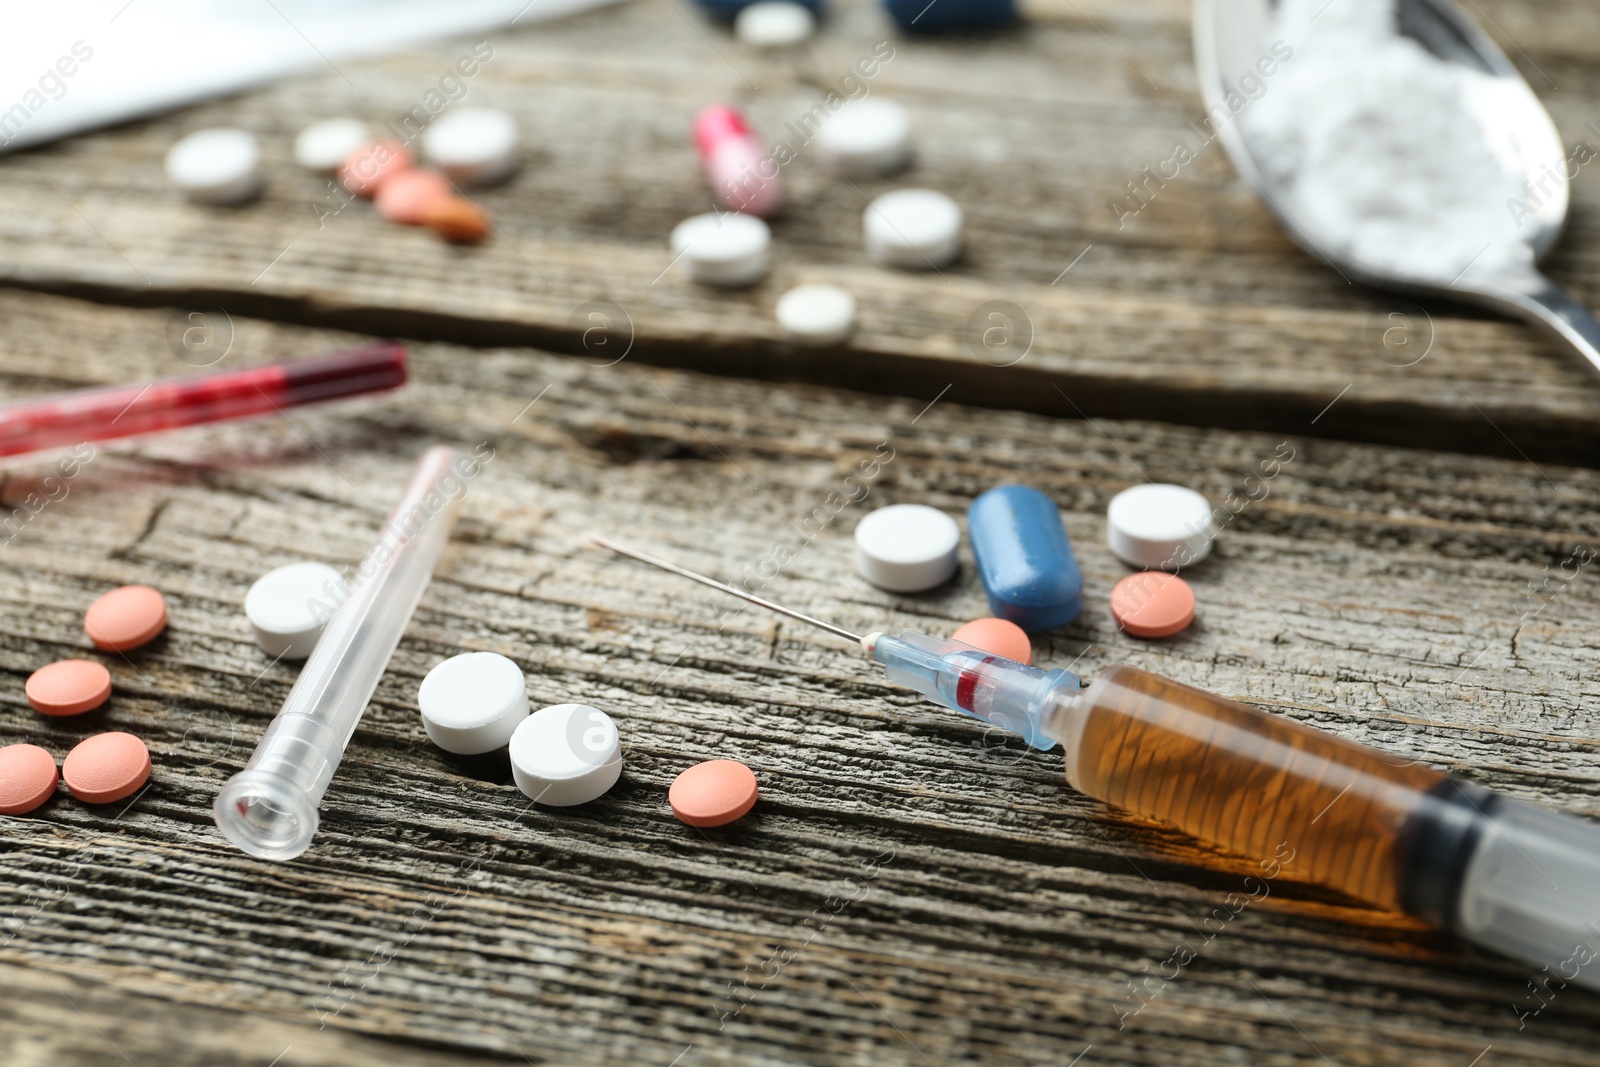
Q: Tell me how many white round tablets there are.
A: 13